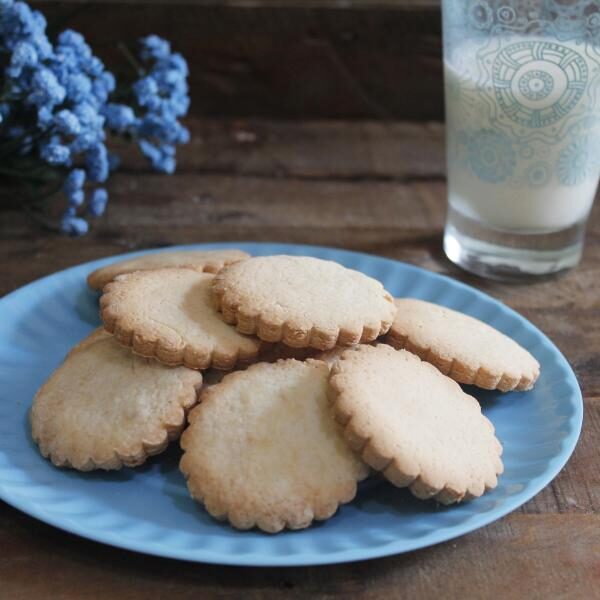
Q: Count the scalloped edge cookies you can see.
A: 7